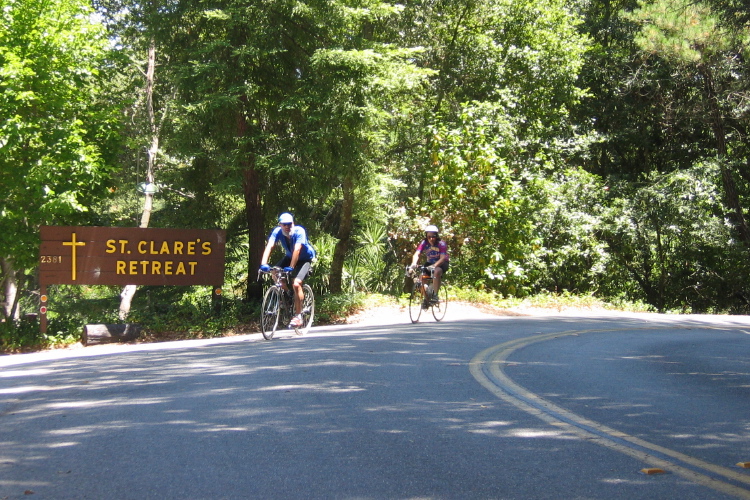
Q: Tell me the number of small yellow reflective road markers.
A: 2